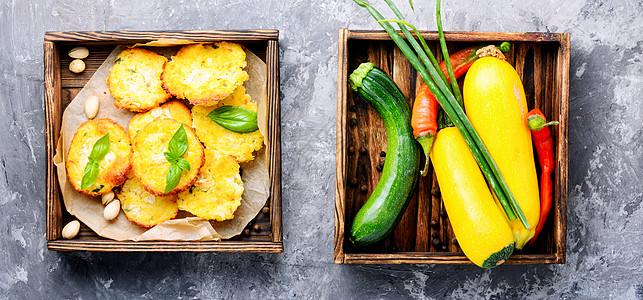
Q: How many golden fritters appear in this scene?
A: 8